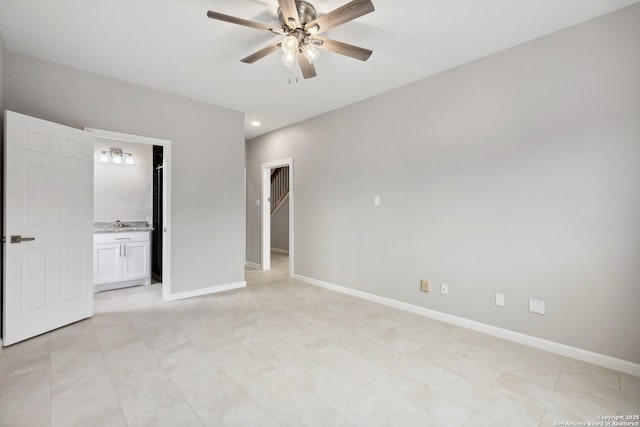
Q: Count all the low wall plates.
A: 4